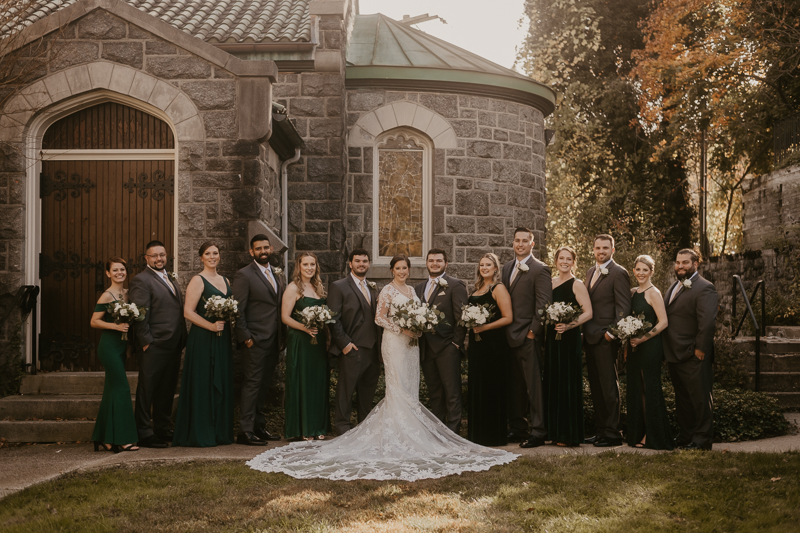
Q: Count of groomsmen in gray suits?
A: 6